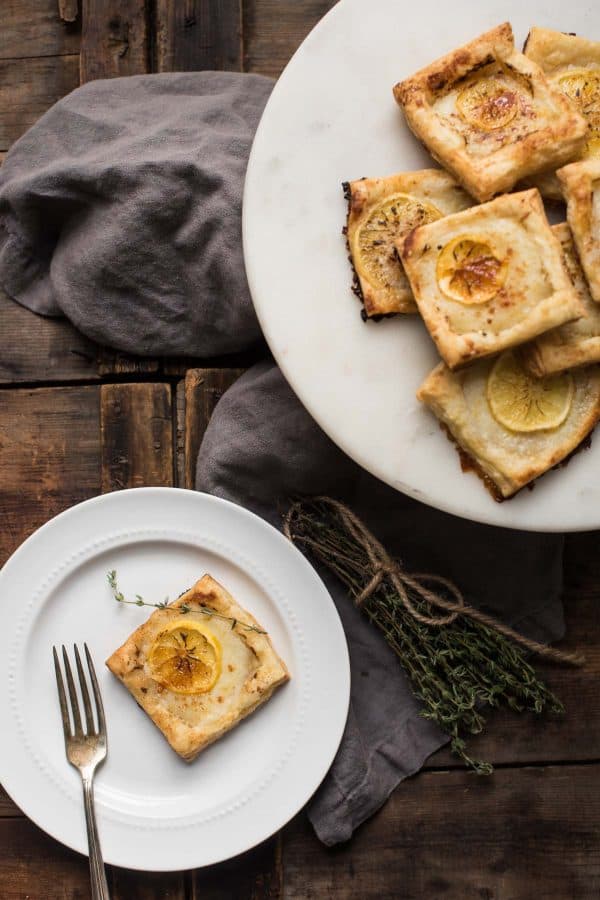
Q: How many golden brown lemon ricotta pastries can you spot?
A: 8